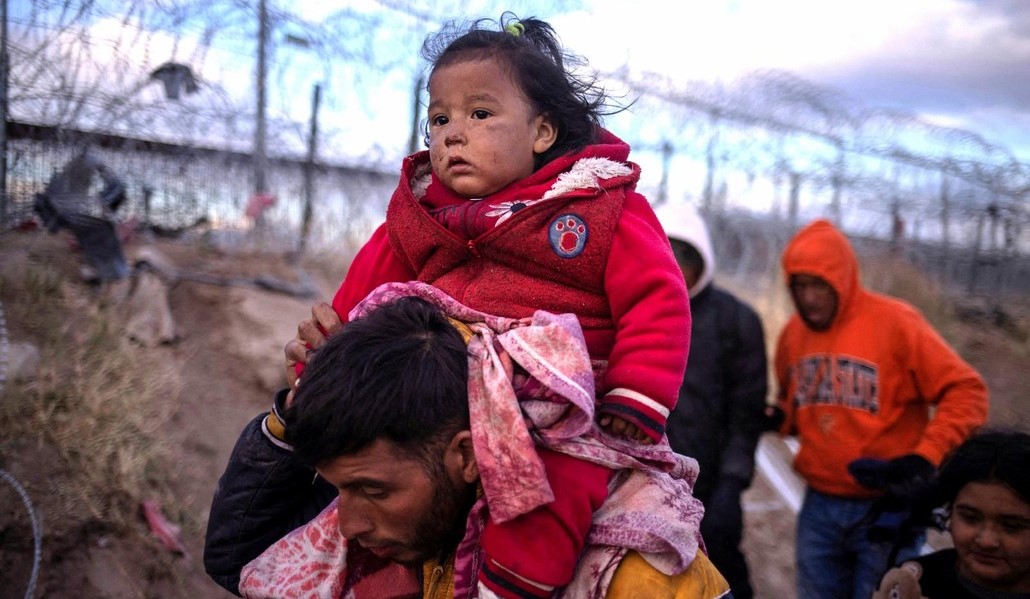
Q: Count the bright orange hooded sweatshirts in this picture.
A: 1